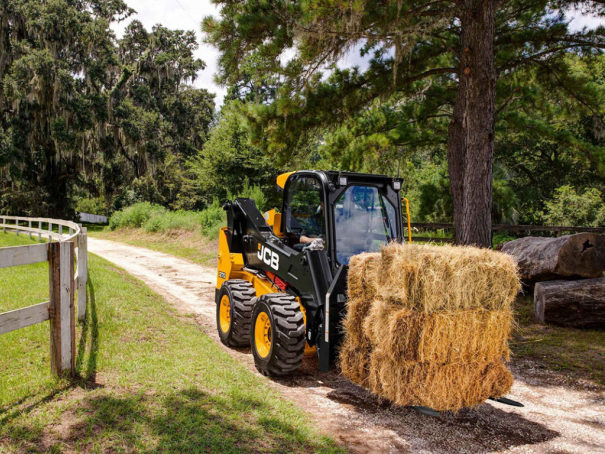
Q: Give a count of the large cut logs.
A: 2